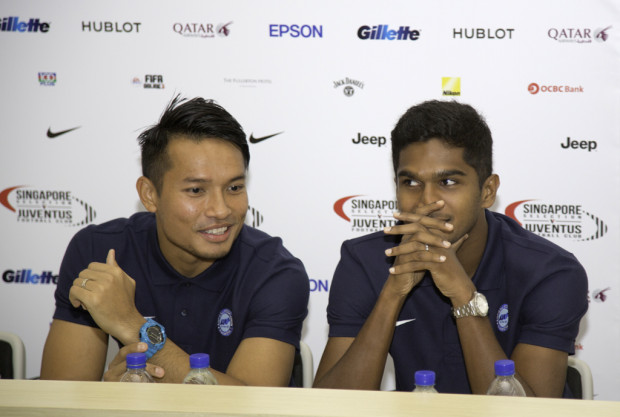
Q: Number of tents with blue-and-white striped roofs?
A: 0